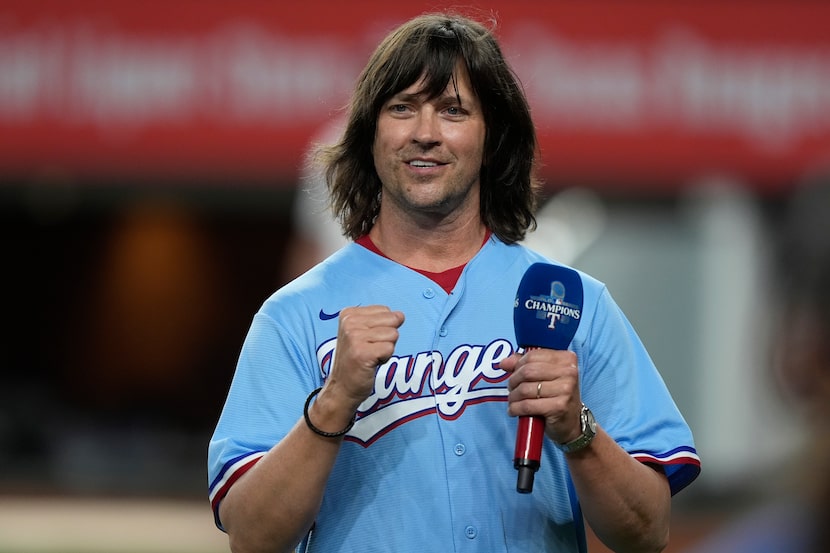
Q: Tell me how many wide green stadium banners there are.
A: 0